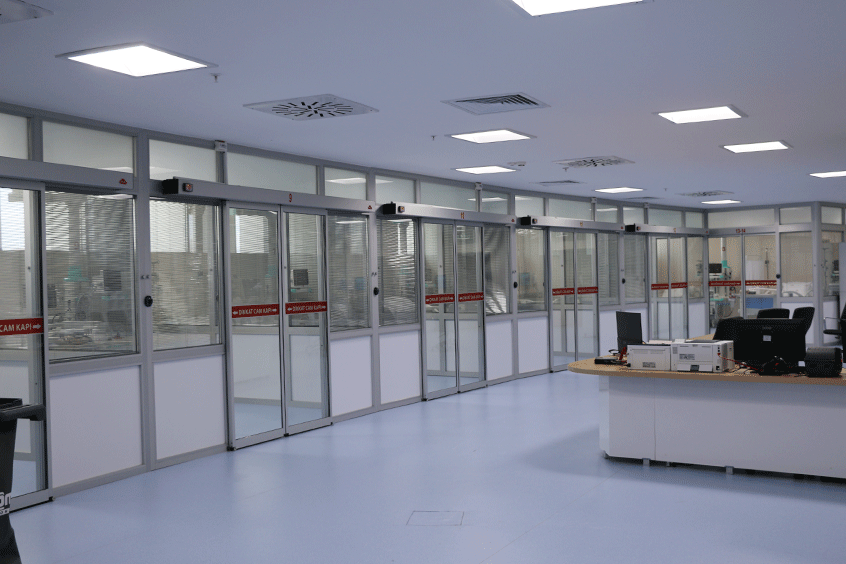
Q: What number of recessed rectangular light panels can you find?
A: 9